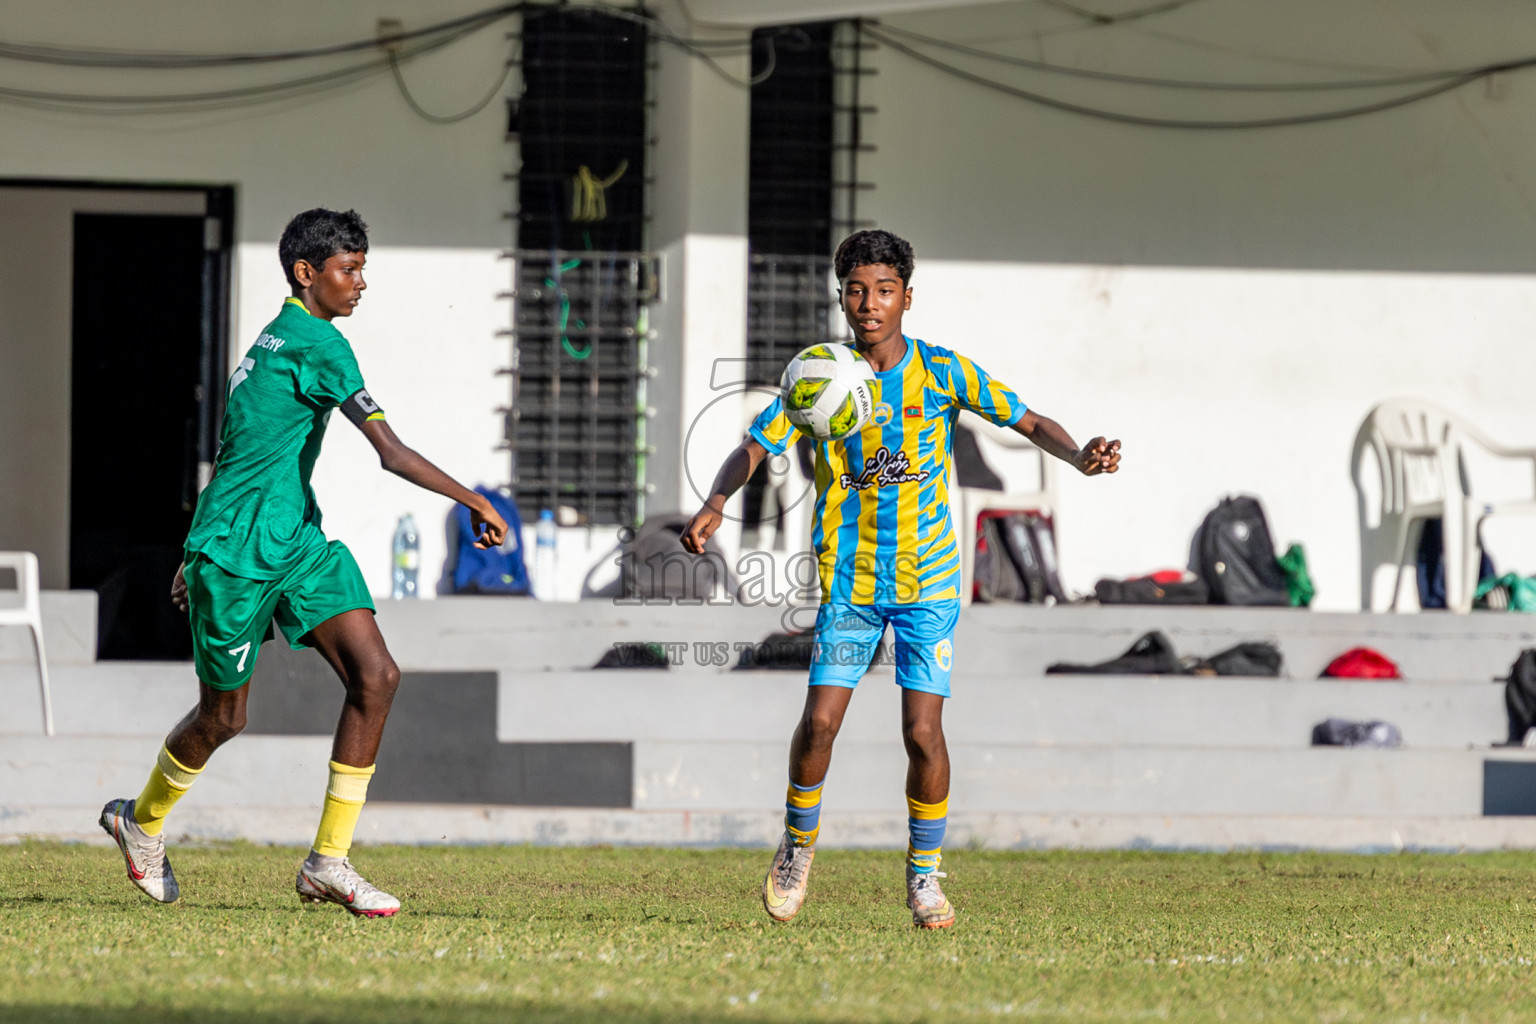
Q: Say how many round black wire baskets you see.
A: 0